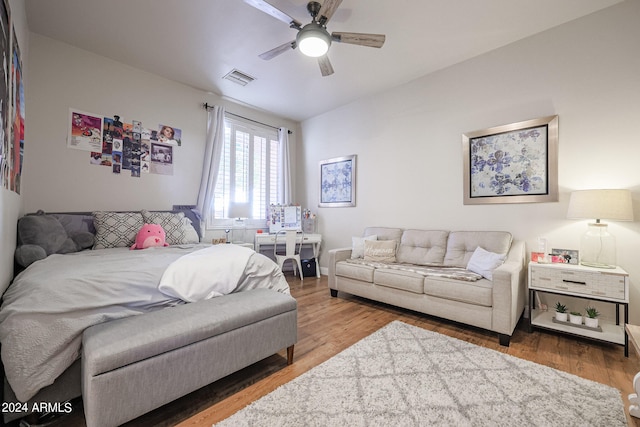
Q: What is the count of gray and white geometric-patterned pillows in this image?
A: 2